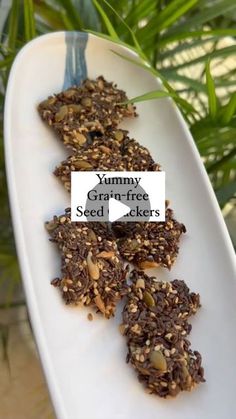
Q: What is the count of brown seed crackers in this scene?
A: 5